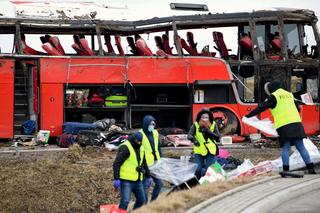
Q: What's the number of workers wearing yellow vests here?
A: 4